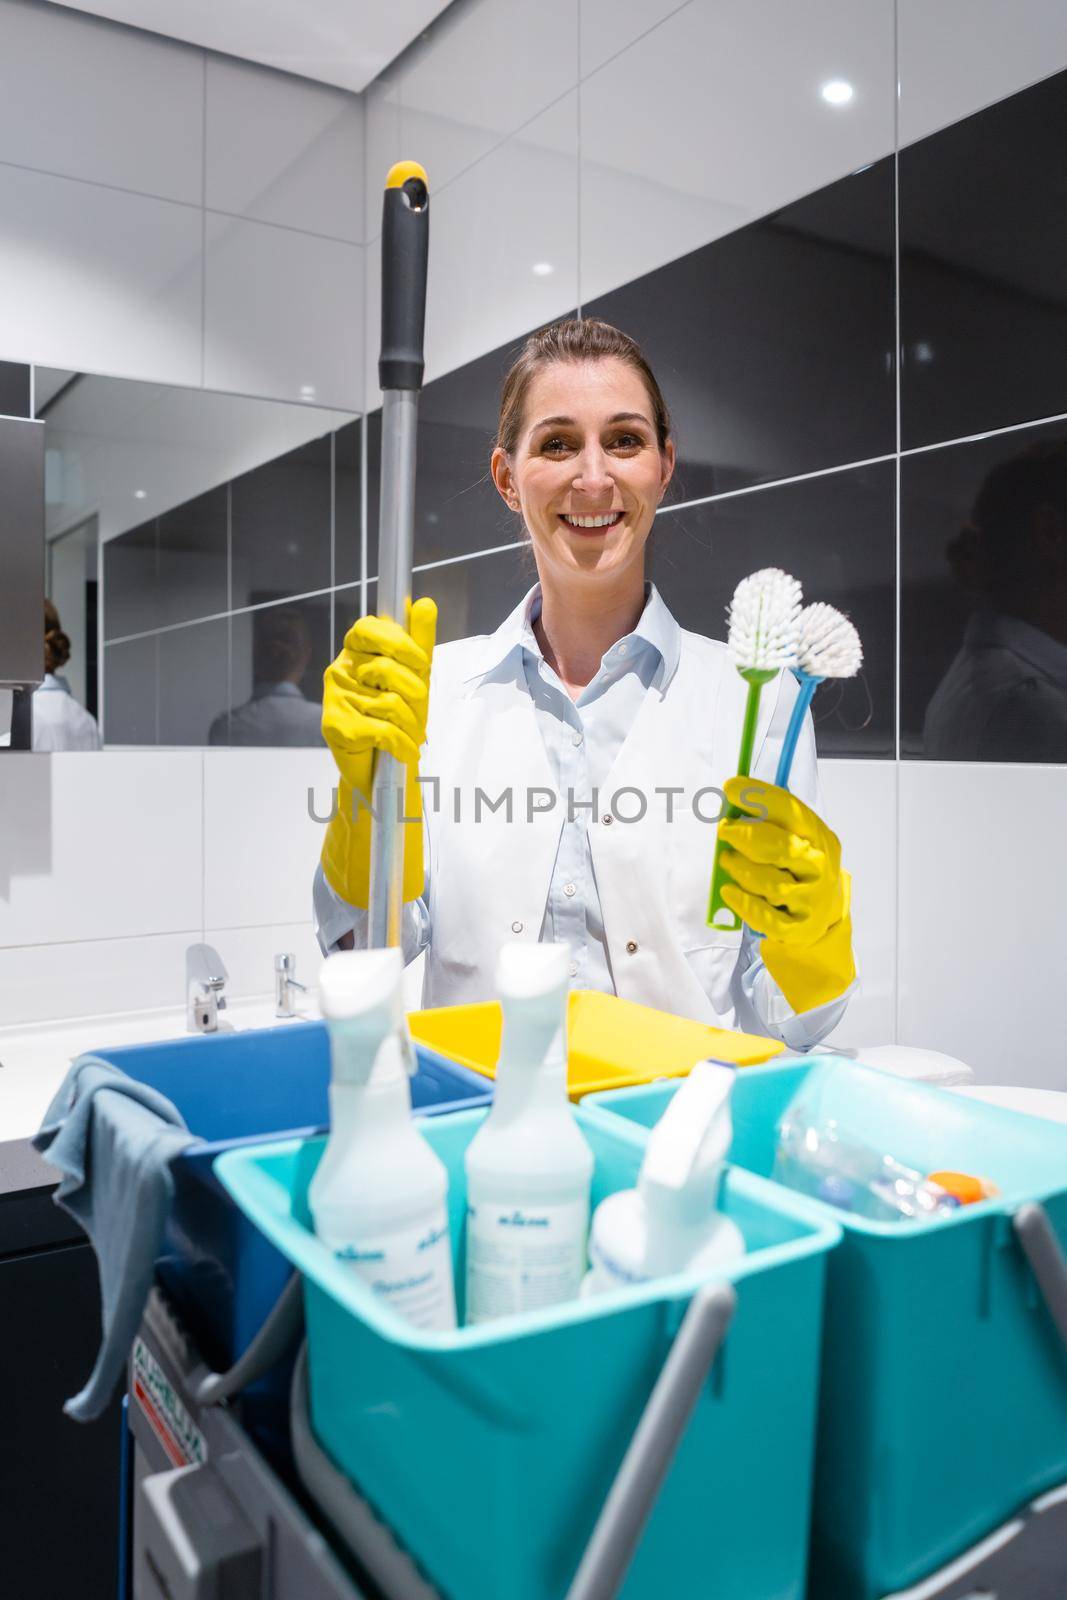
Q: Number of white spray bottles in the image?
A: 3